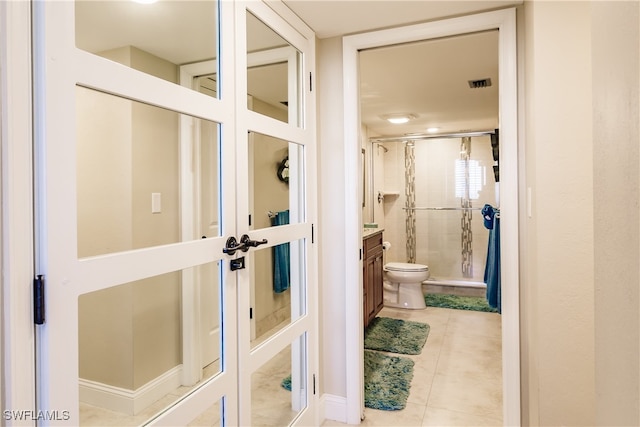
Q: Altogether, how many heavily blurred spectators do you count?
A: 0